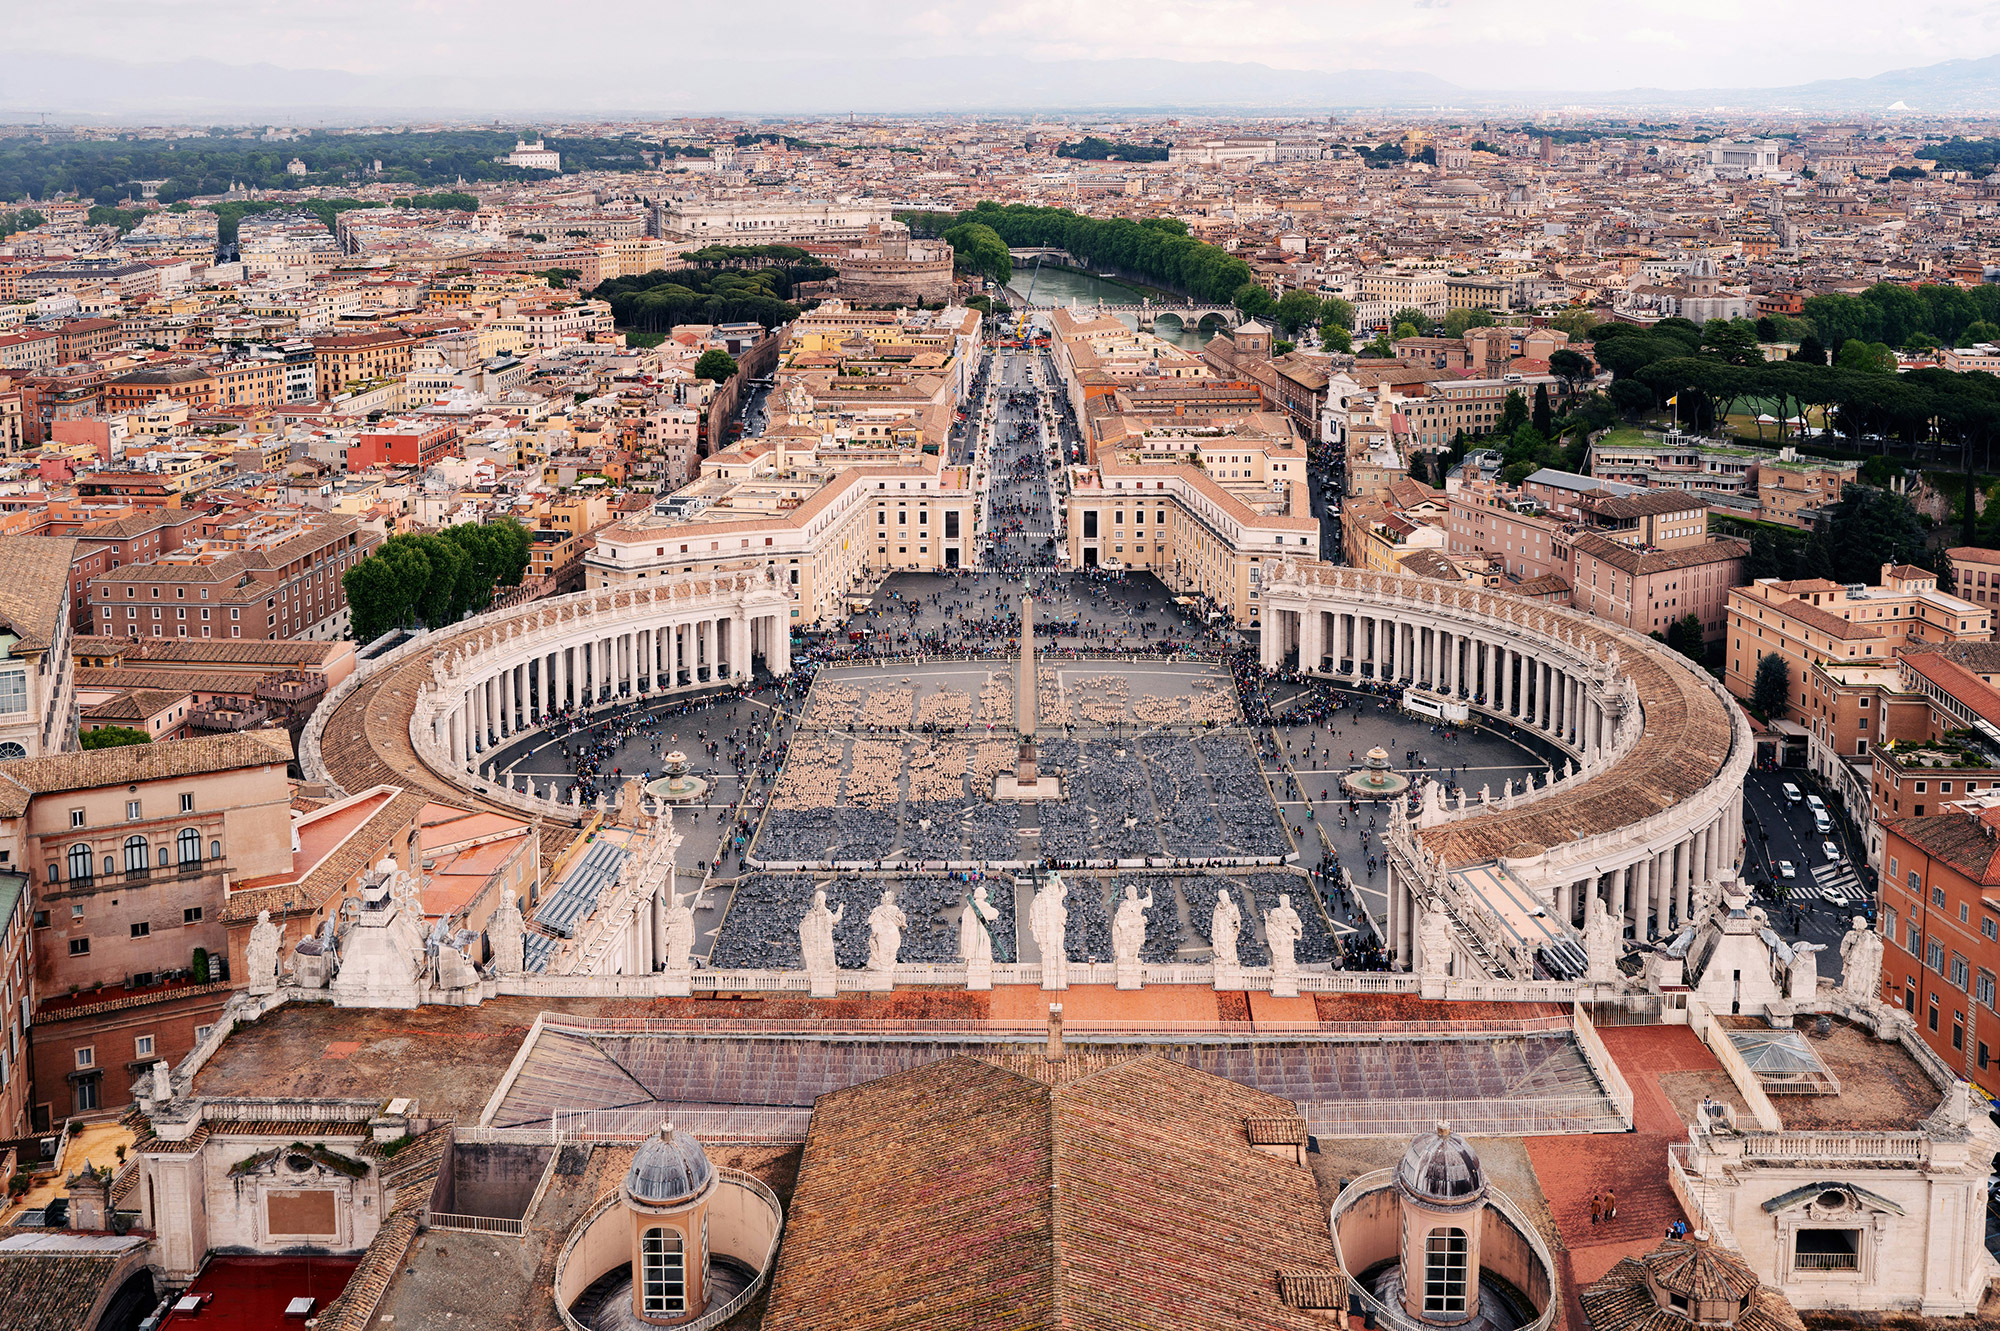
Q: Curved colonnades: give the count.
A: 2